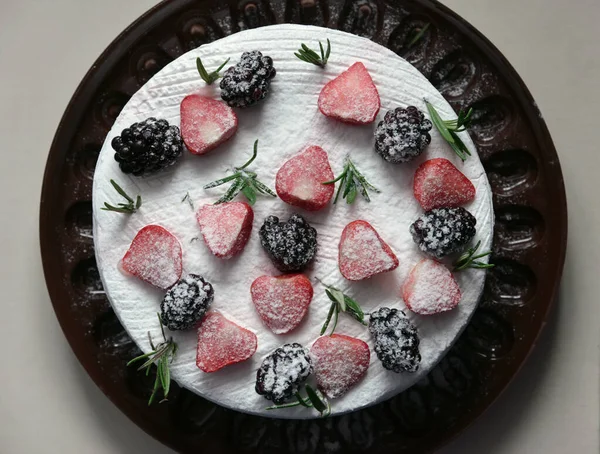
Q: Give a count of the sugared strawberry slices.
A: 11